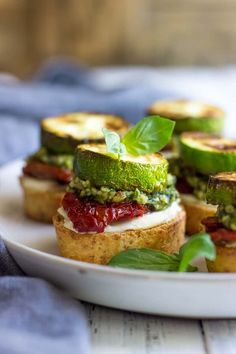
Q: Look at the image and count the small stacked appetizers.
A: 5